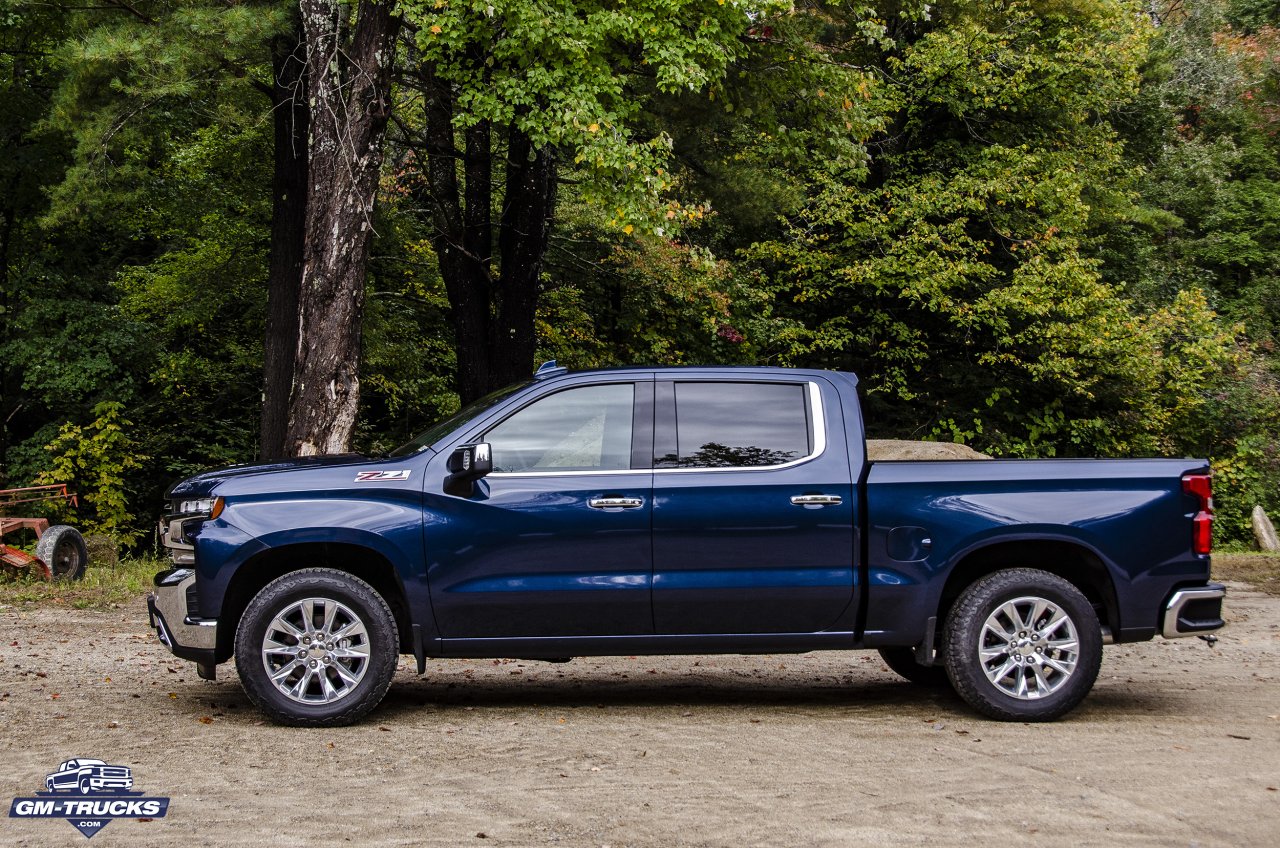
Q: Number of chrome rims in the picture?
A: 2